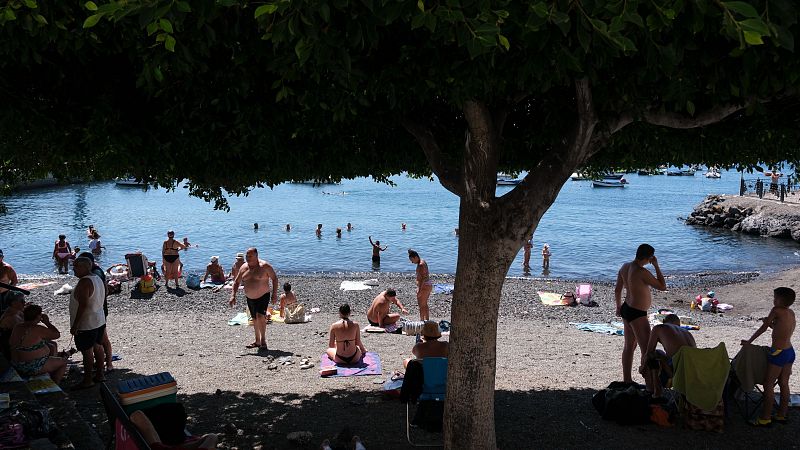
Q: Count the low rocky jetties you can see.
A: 1